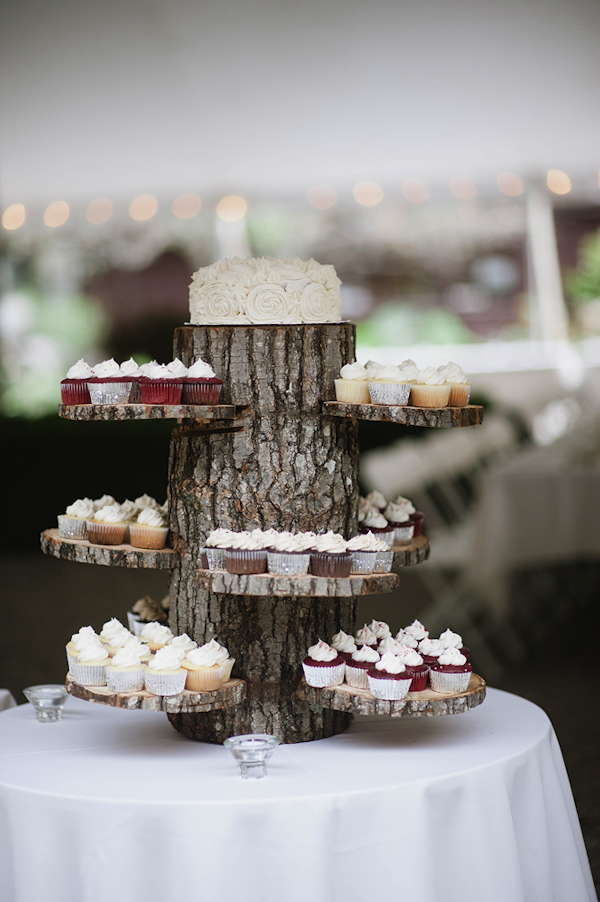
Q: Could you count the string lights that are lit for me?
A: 12